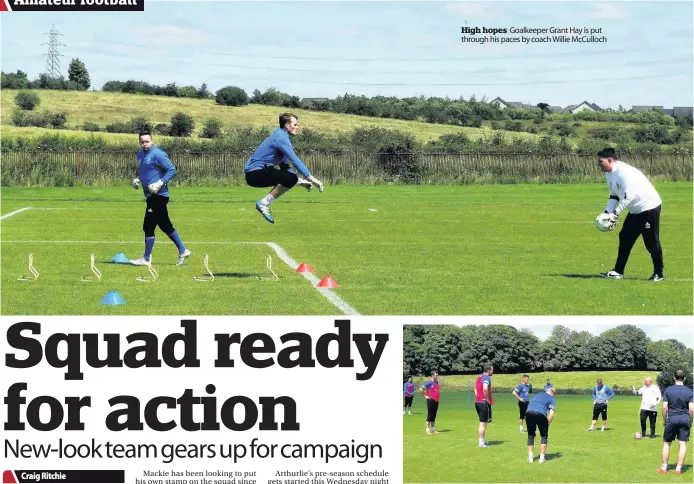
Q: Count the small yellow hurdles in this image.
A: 5